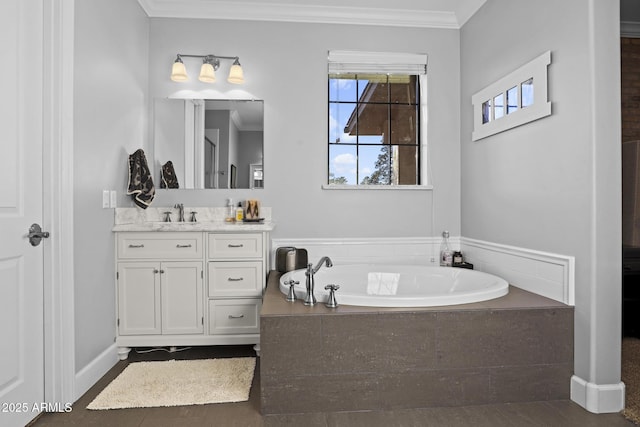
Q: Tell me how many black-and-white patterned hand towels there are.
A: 1